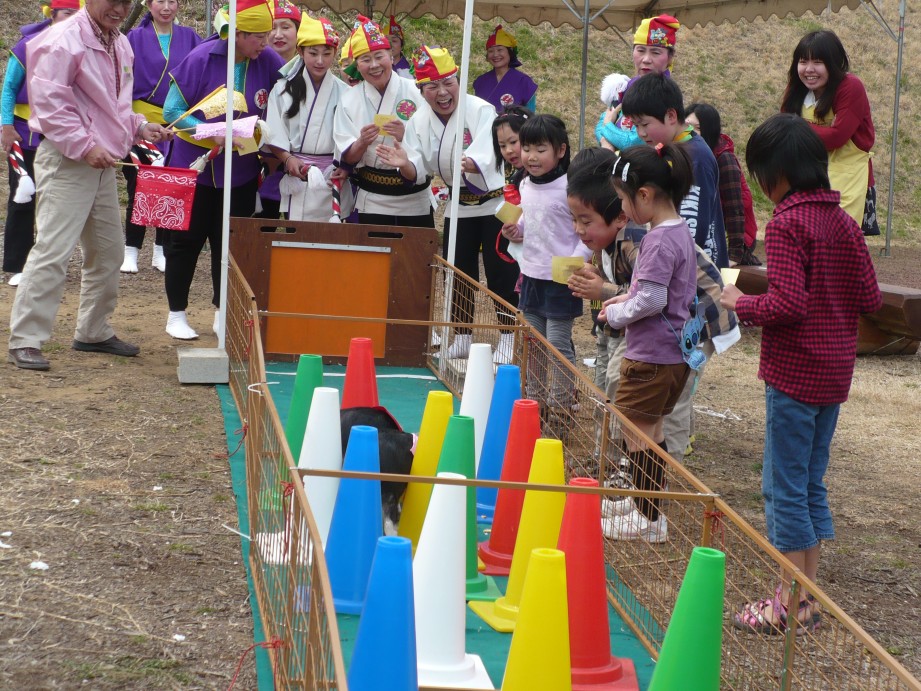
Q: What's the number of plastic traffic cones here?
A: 15